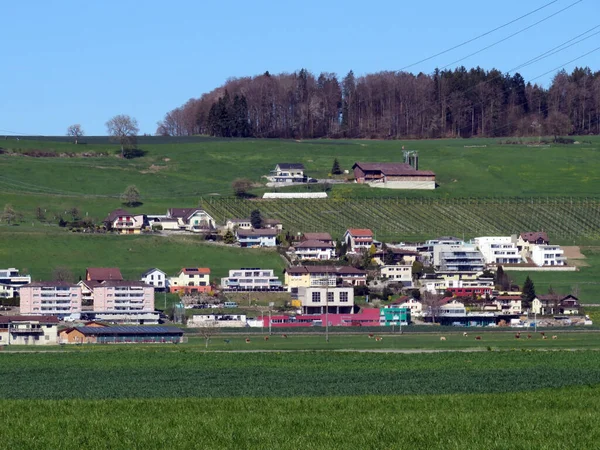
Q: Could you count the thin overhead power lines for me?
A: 5